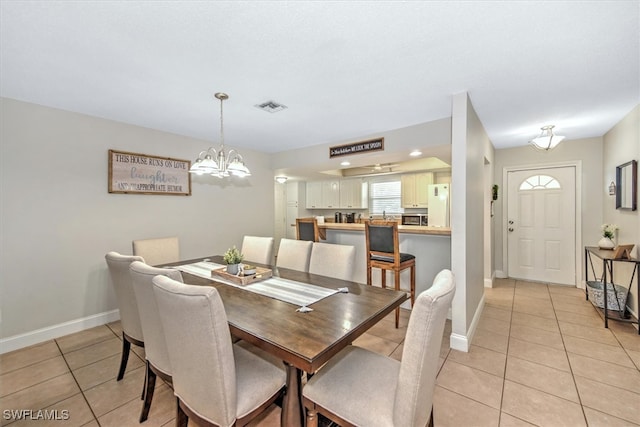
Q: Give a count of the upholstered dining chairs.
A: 8